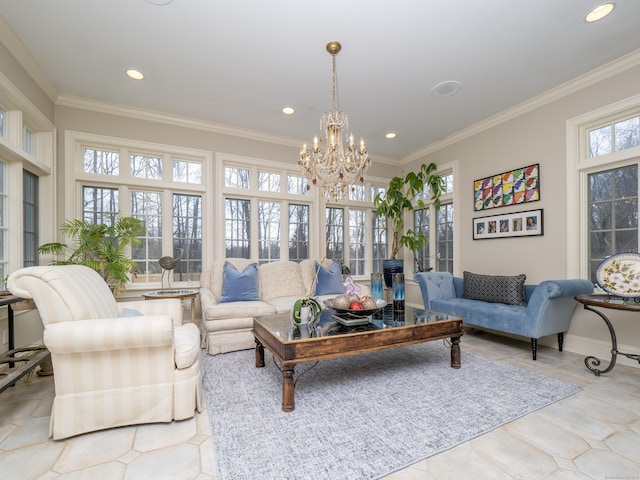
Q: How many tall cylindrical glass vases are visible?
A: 2